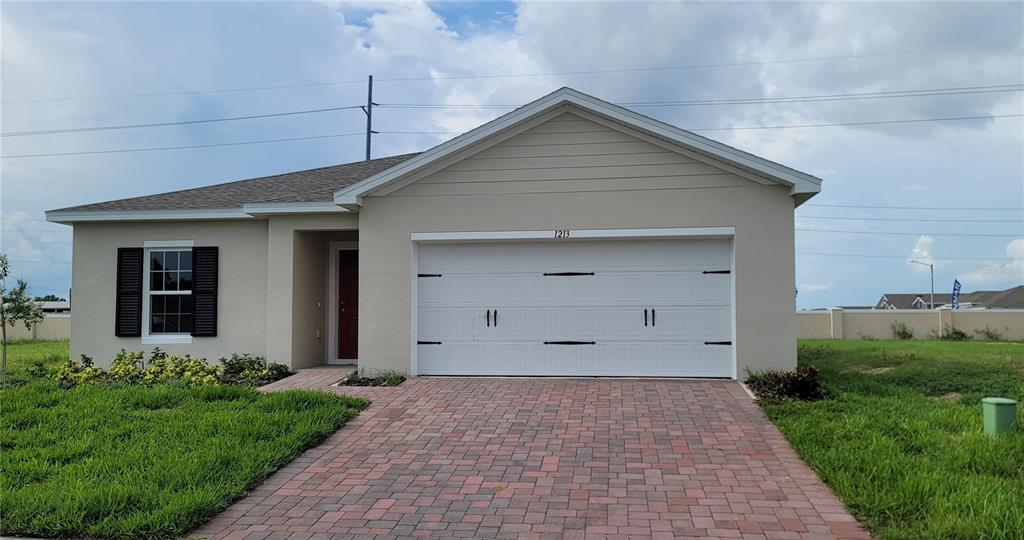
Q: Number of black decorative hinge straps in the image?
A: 6